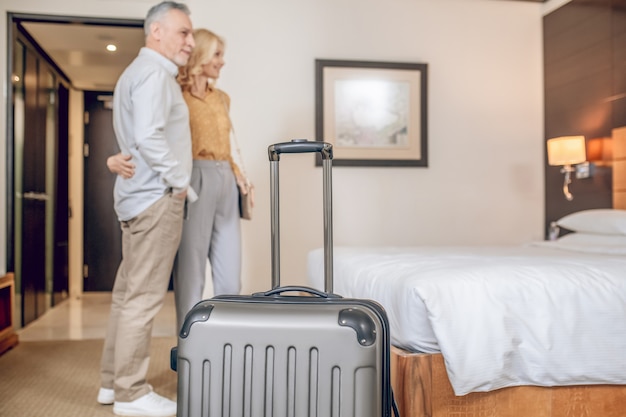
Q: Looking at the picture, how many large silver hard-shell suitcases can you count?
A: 1